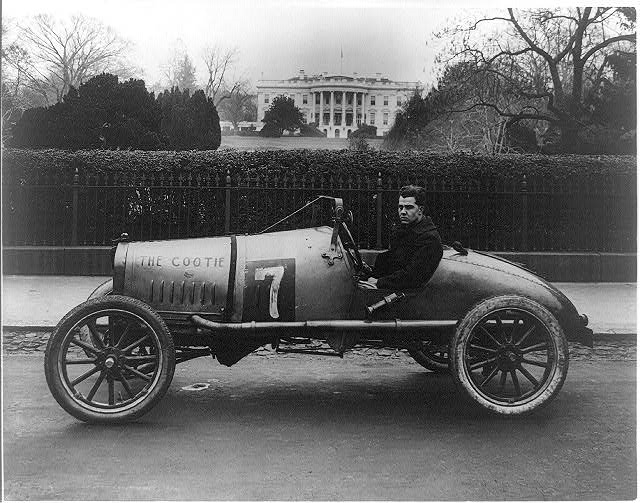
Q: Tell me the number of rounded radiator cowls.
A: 1